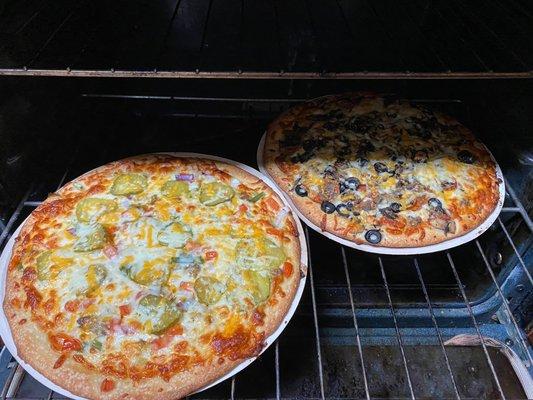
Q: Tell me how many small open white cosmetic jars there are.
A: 0